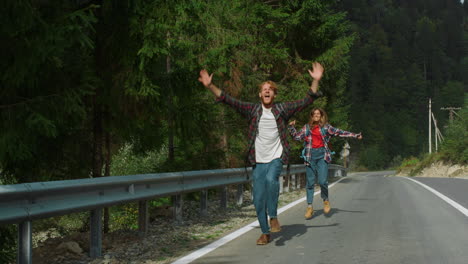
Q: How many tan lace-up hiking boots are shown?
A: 2